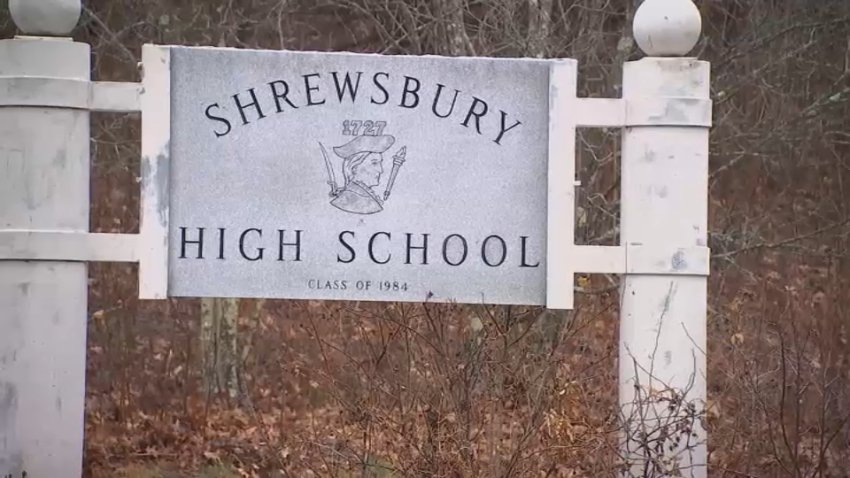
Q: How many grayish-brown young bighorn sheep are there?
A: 0